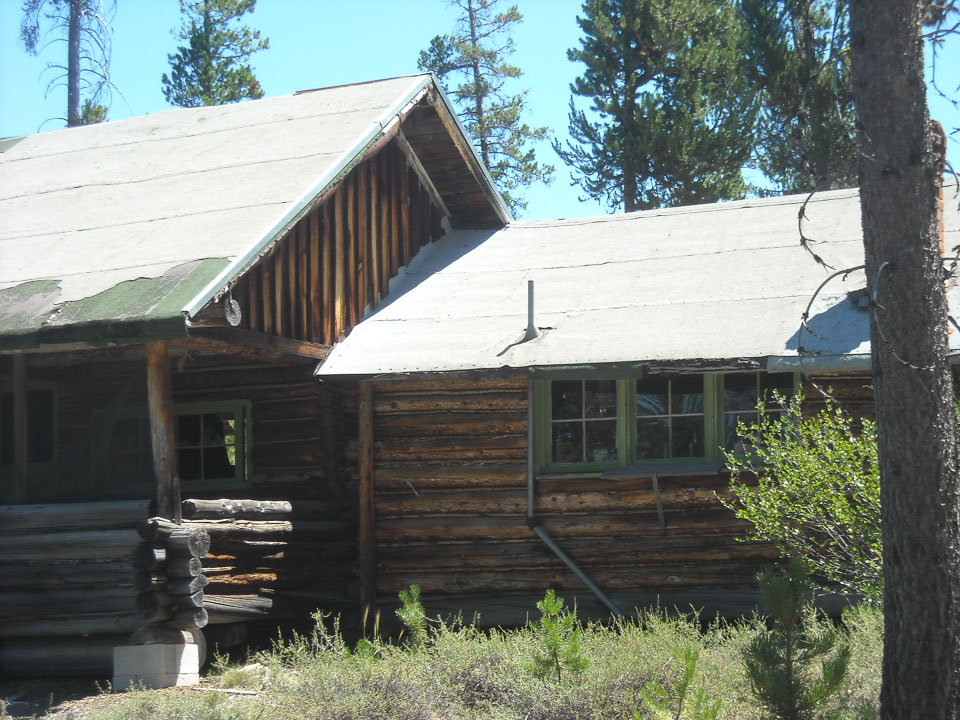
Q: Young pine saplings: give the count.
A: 4